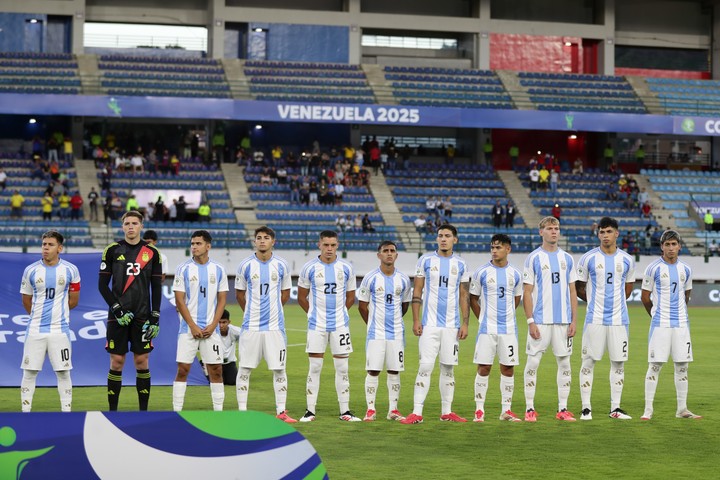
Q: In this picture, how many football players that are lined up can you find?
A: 11